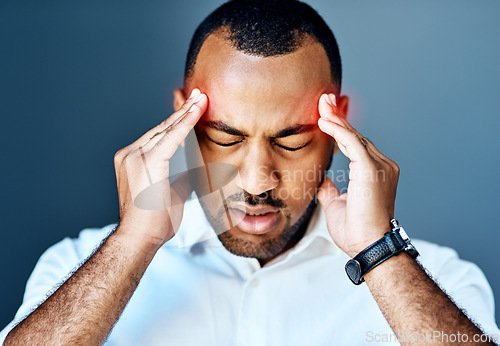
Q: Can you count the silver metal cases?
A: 1